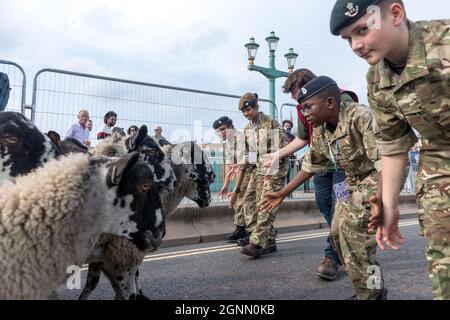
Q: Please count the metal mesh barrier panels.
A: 3